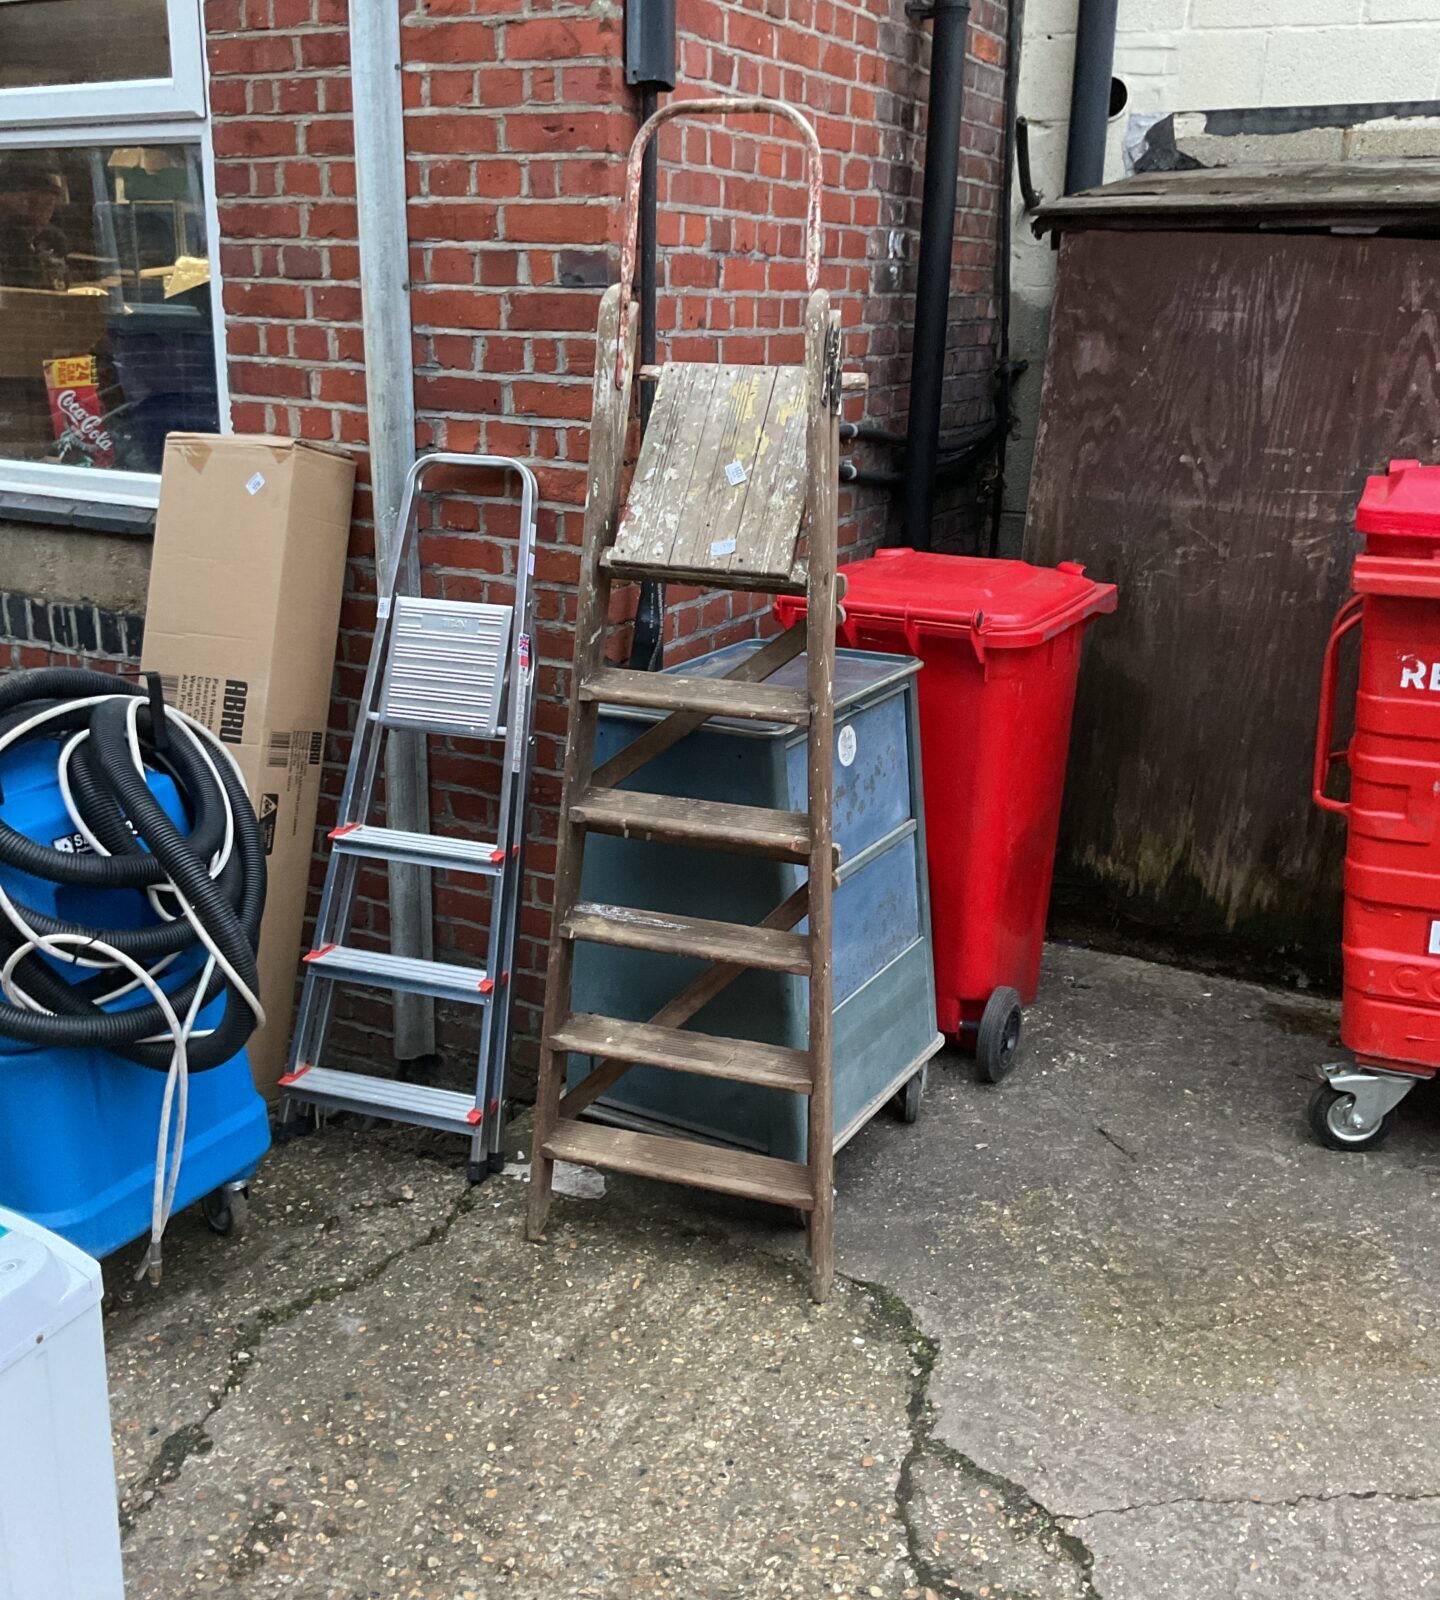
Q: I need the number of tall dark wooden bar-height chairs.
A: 0